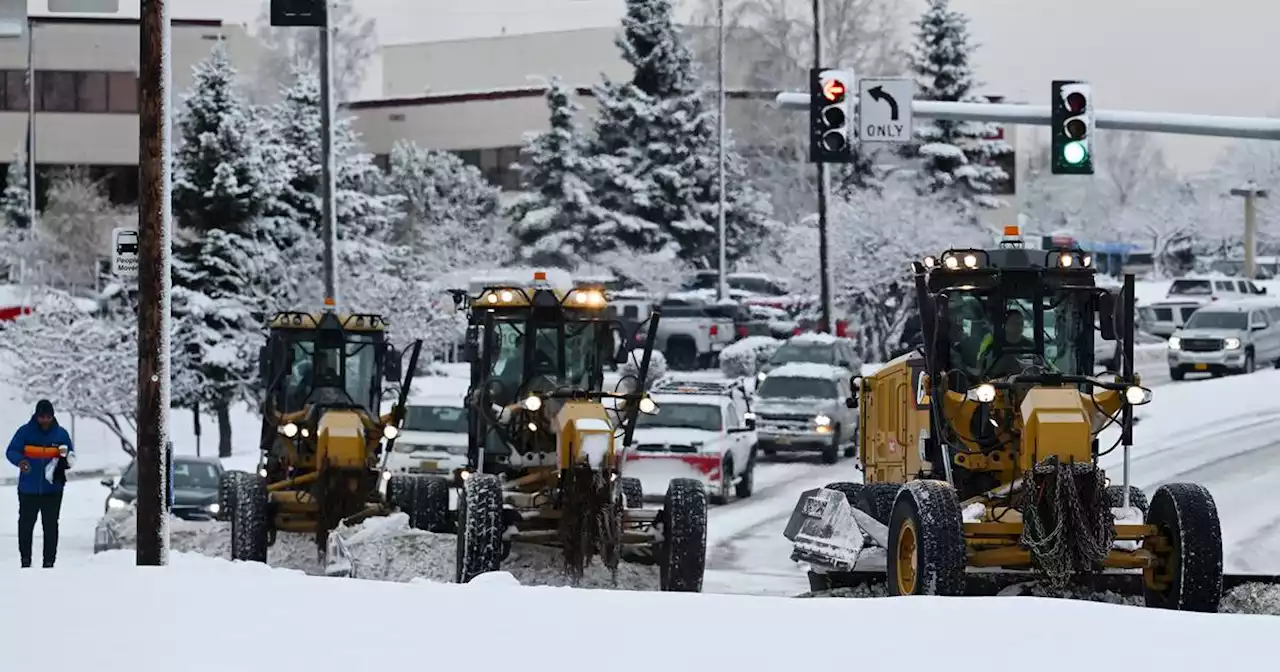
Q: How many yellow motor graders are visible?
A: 3